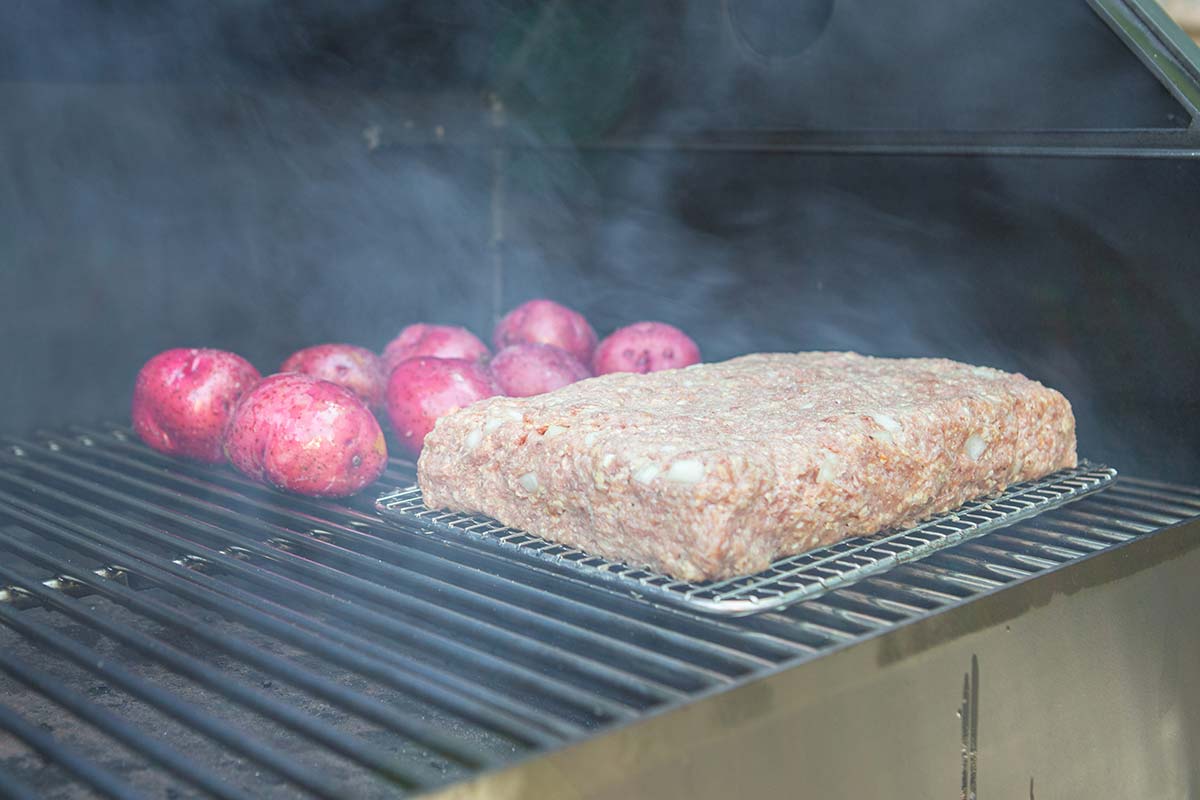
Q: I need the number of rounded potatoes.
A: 8